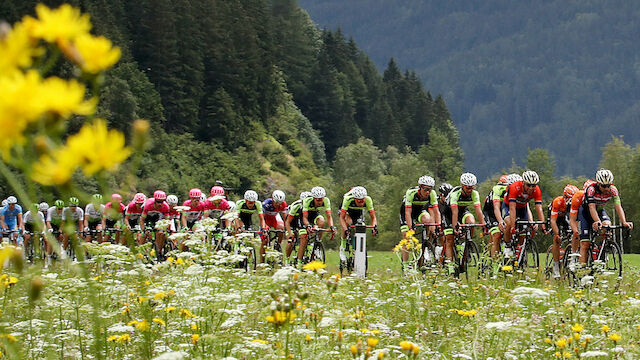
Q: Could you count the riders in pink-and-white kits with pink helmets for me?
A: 5